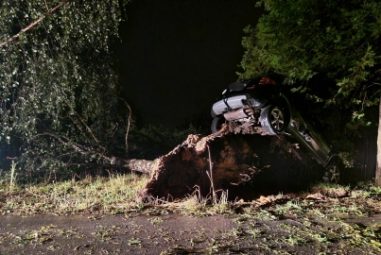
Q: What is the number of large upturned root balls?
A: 1